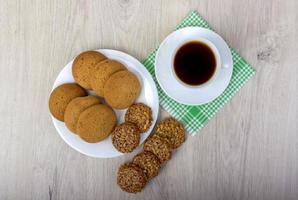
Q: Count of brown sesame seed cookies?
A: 6